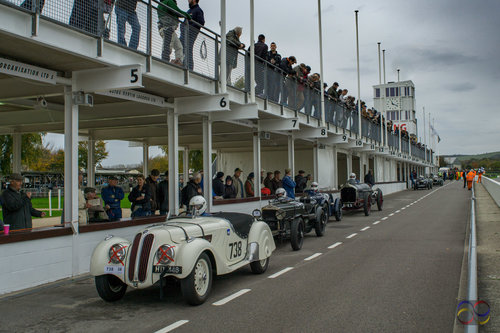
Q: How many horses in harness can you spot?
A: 0